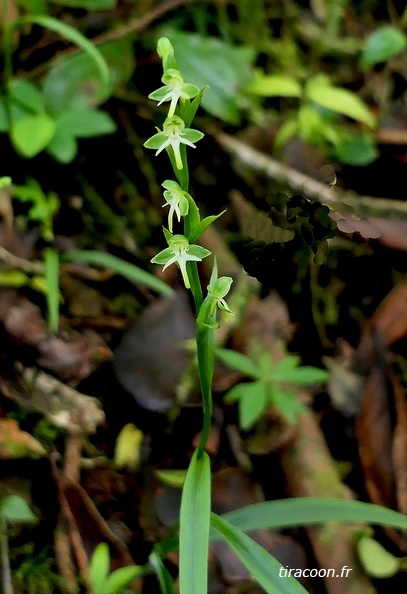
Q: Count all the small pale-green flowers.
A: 5